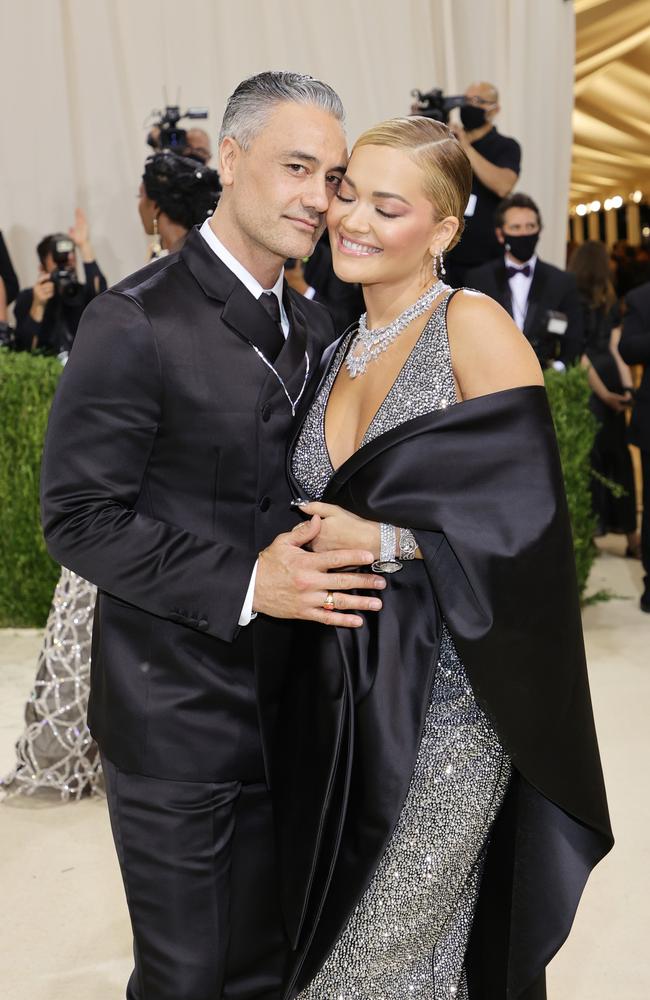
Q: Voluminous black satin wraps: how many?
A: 1